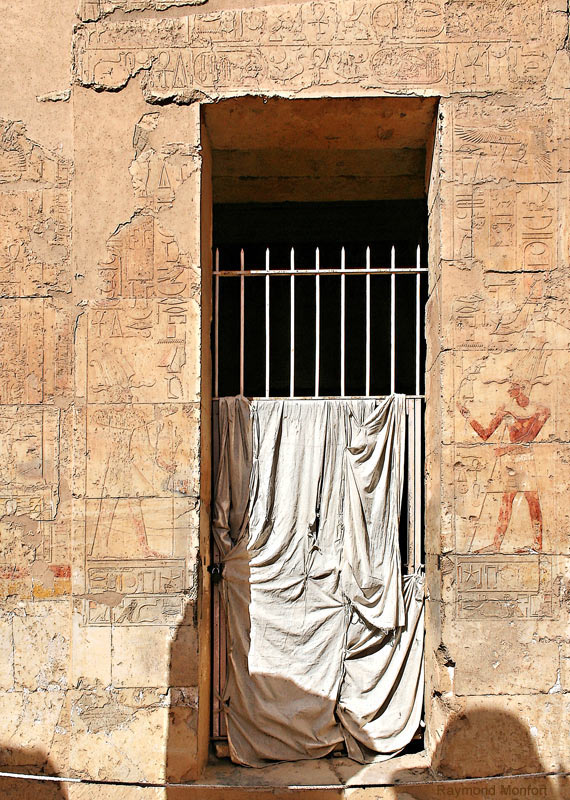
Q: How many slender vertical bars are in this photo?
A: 9